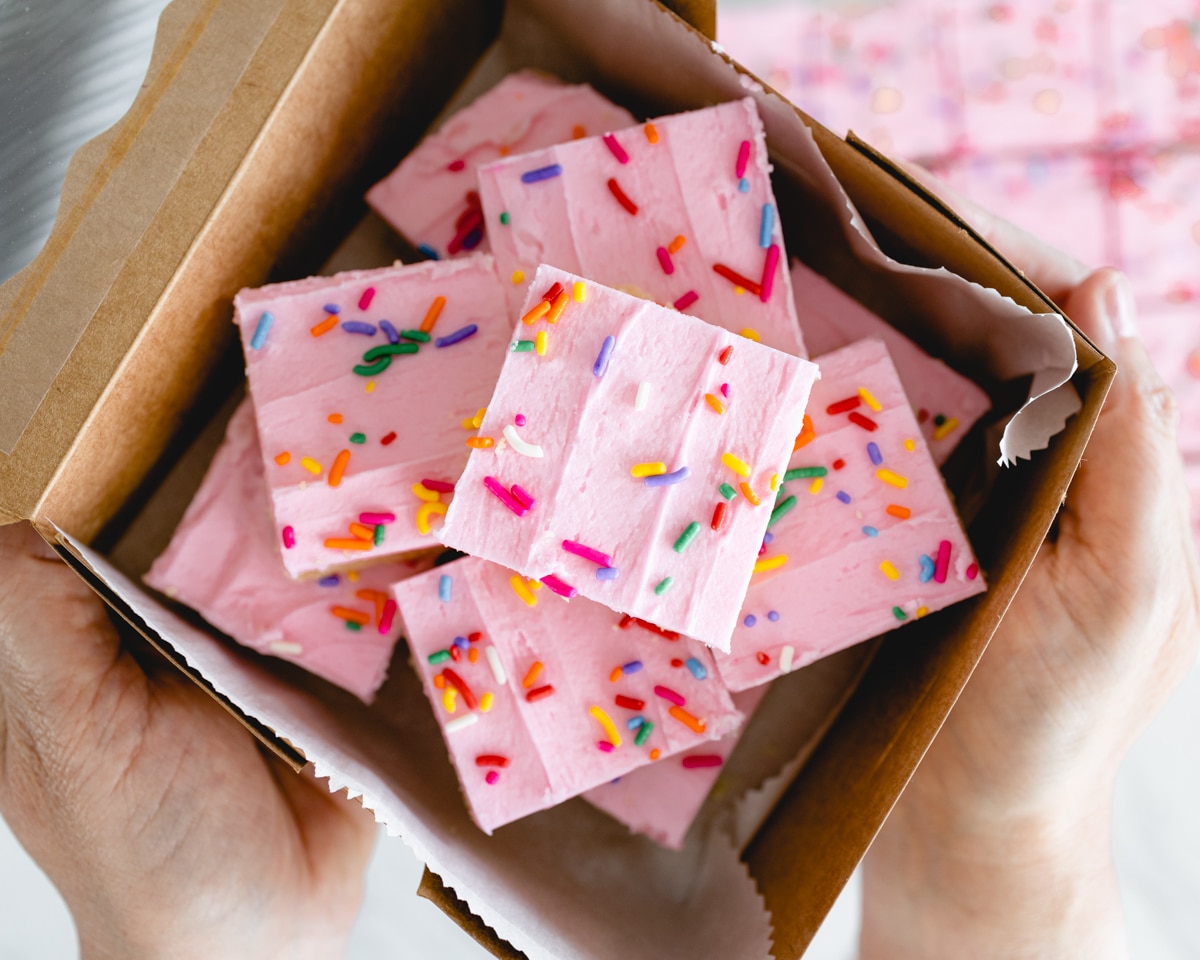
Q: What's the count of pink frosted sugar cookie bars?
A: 9